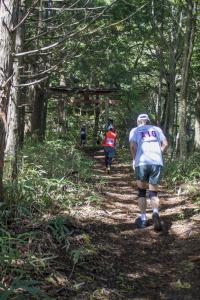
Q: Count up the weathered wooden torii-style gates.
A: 1